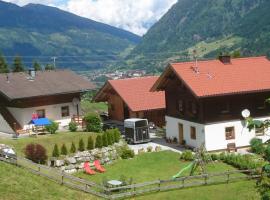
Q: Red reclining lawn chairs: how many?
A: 2